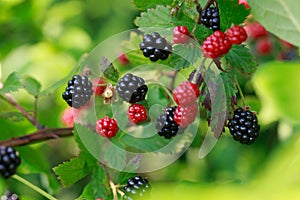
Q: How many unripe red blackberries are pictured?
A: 7